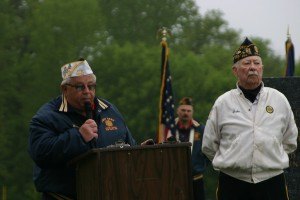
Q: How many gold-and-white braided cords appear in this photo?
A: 0